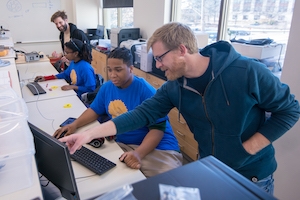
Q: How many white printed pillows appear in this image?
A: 0